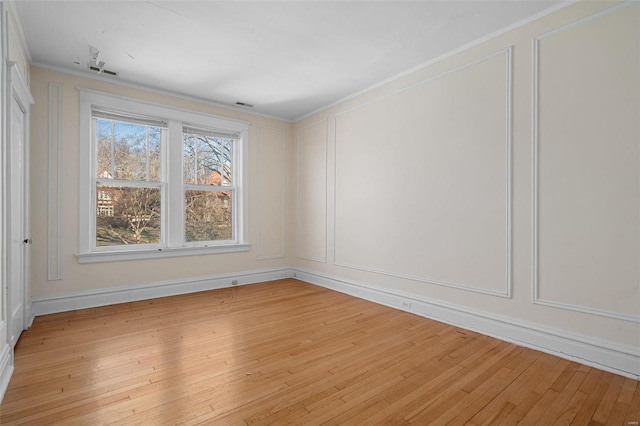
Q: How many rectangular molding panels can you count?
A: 5